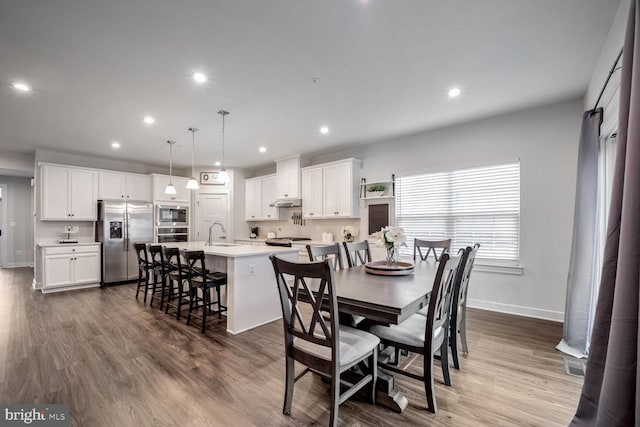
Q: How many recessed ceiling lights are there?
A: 8